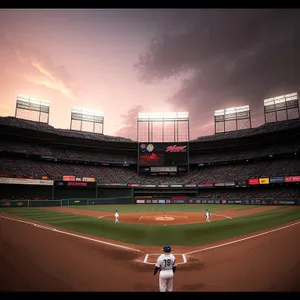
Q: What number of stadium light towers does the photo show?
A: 5